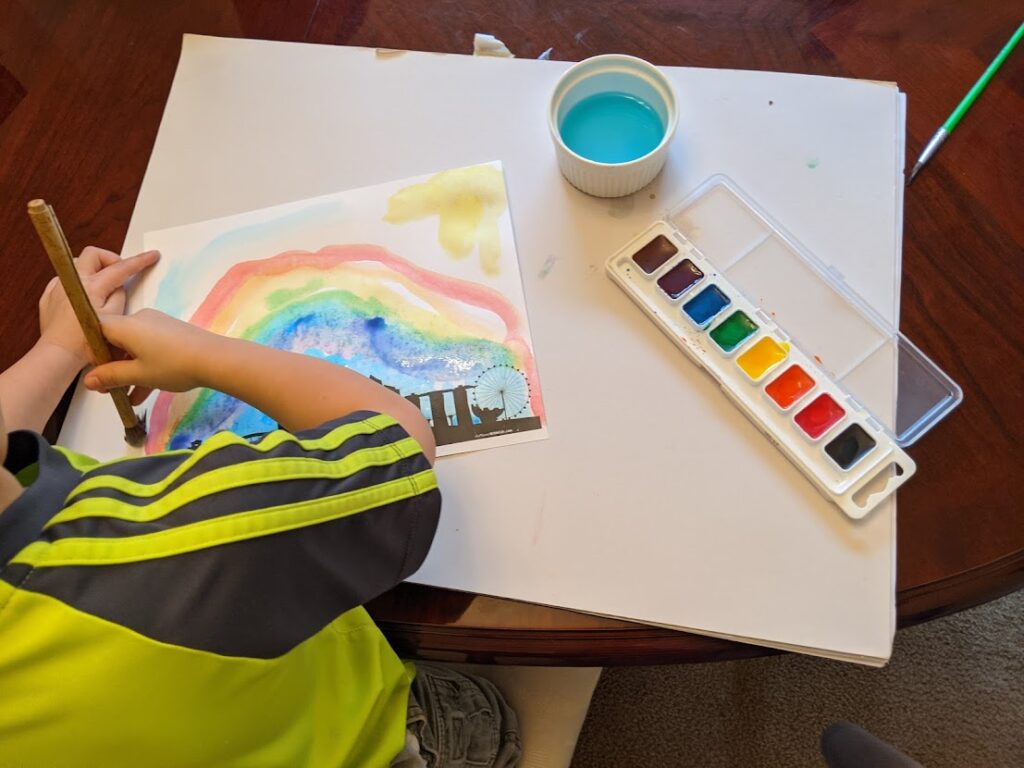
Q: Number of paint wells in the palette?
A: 8